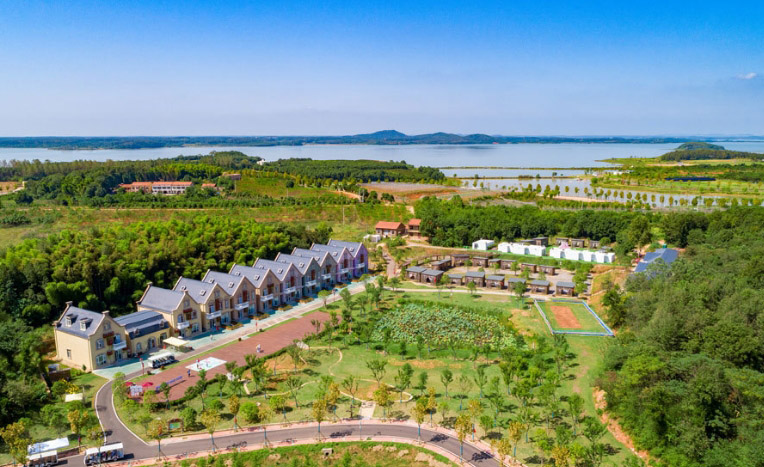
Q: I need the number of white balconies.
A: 10